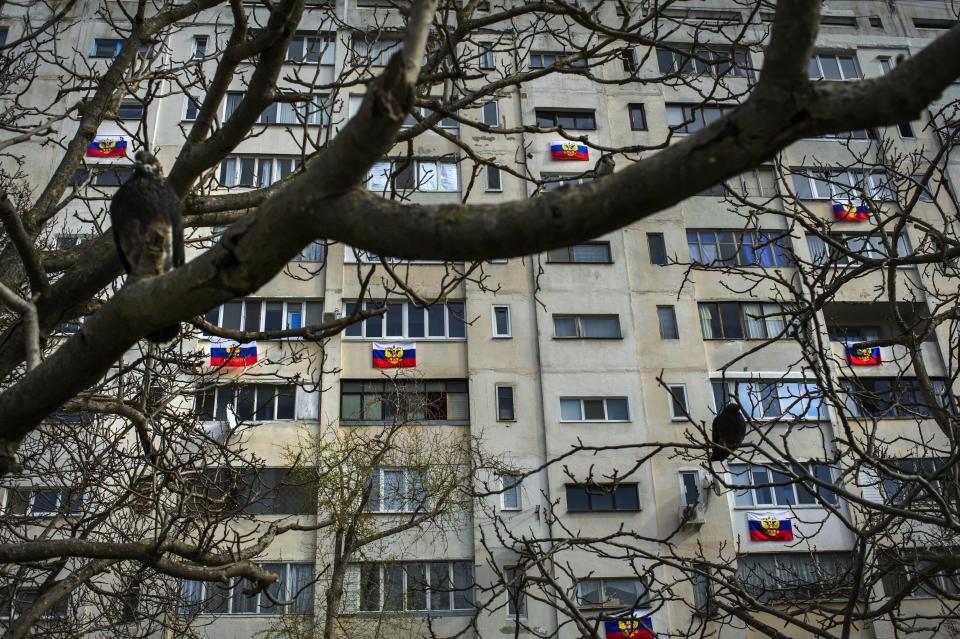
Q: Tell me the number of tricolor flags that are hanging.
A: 8